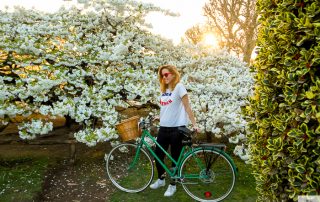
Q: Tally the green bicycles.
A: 1